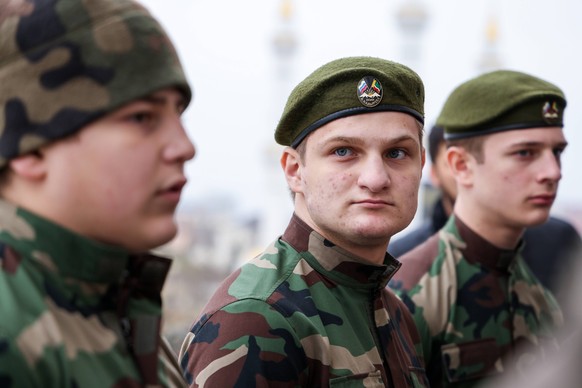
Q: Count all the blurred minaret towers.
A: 3